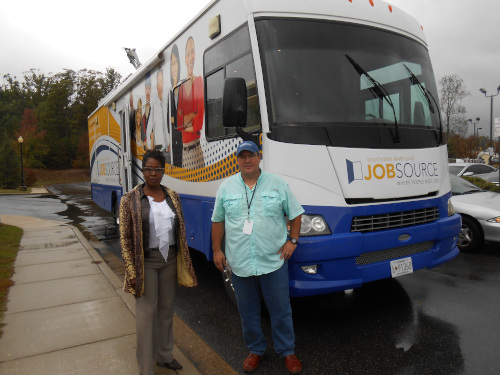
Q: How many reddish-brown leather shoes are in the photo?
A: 2